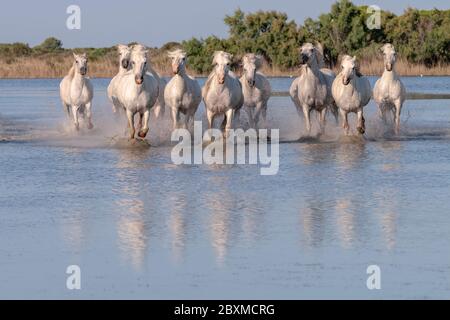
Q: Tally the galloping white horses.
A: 9